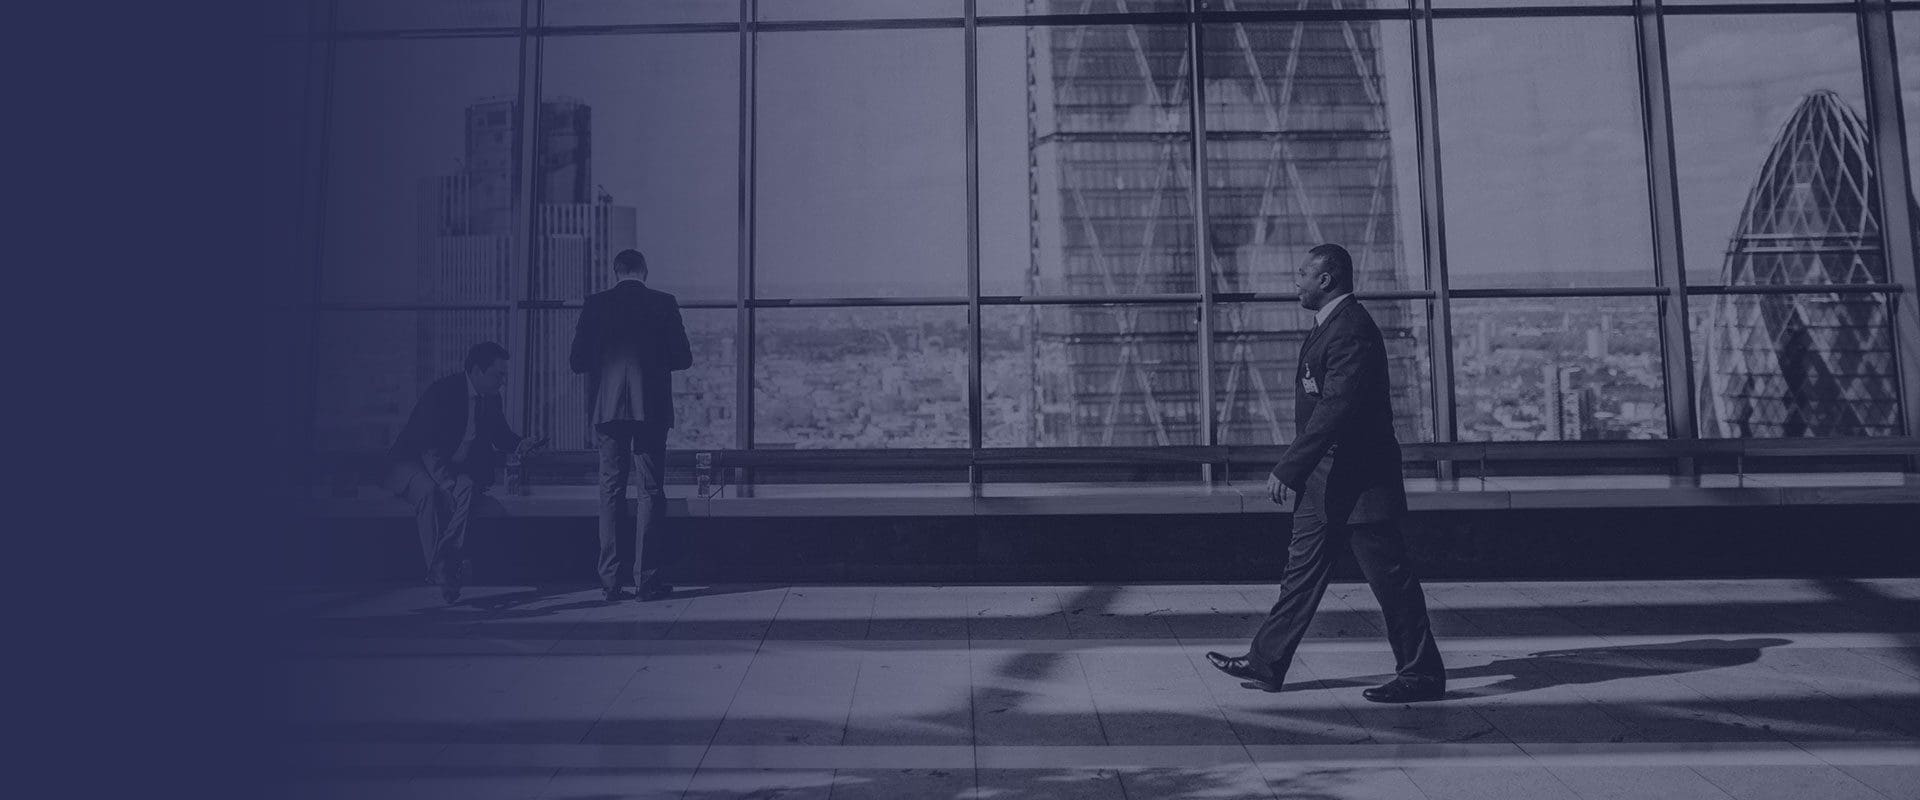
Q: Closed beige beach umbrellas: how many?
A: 0